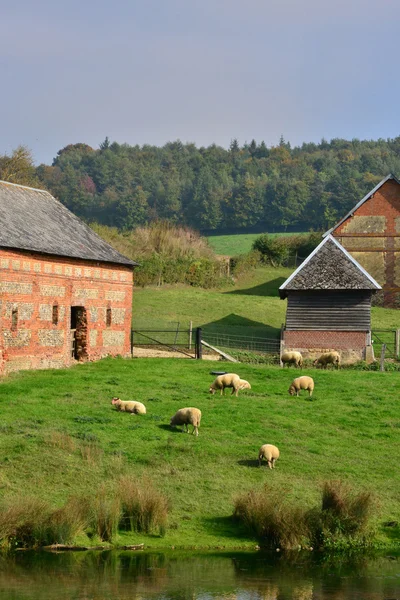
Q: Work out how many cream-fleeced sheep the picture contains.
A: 8